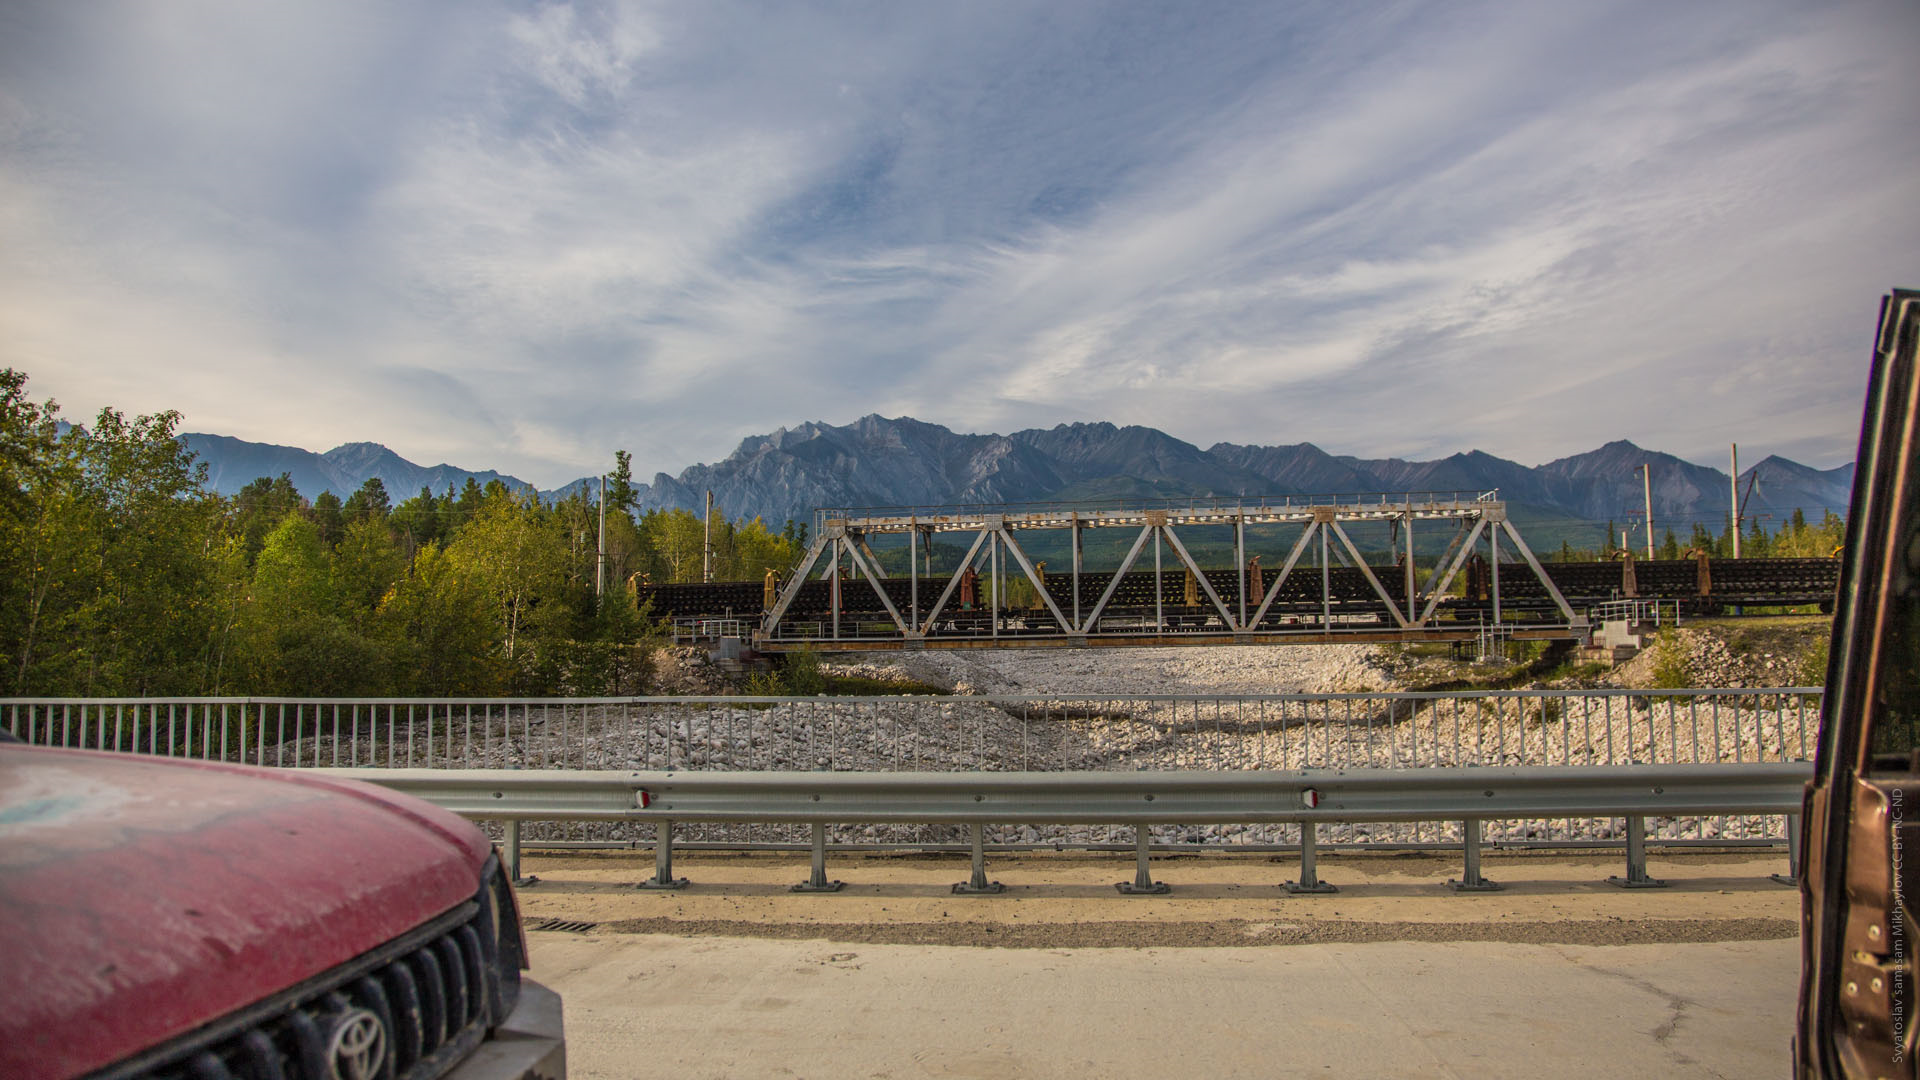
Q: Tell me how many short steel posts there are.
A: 9